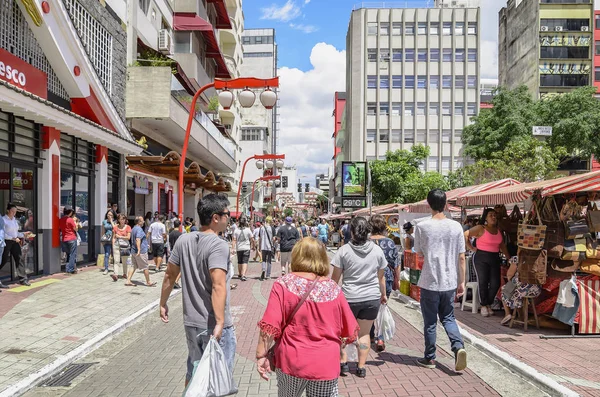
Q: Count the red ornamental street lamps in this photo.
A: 3